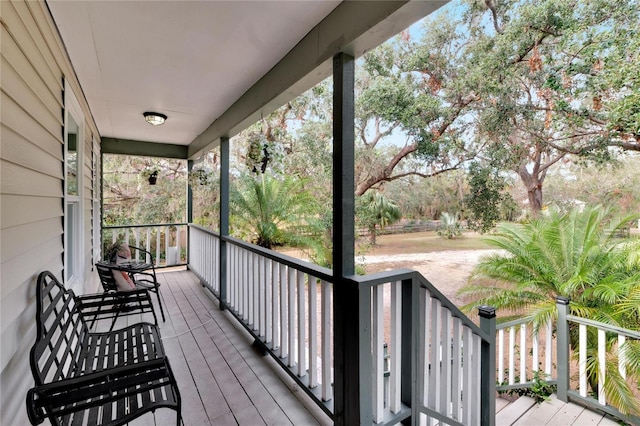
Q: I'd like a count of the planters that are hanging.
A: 3